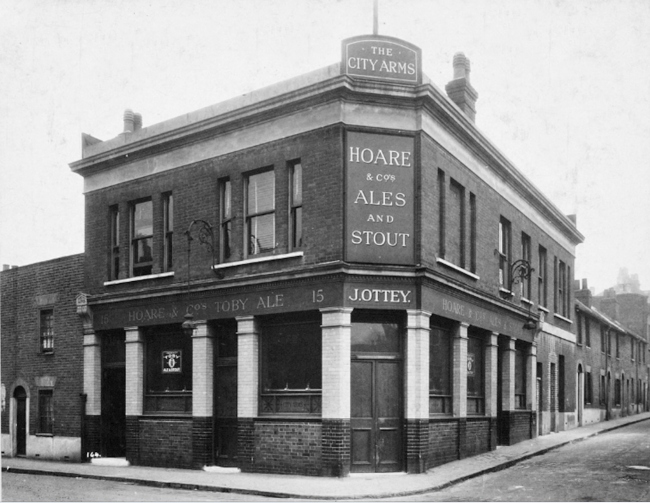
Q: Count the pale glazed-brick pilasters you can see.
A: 10